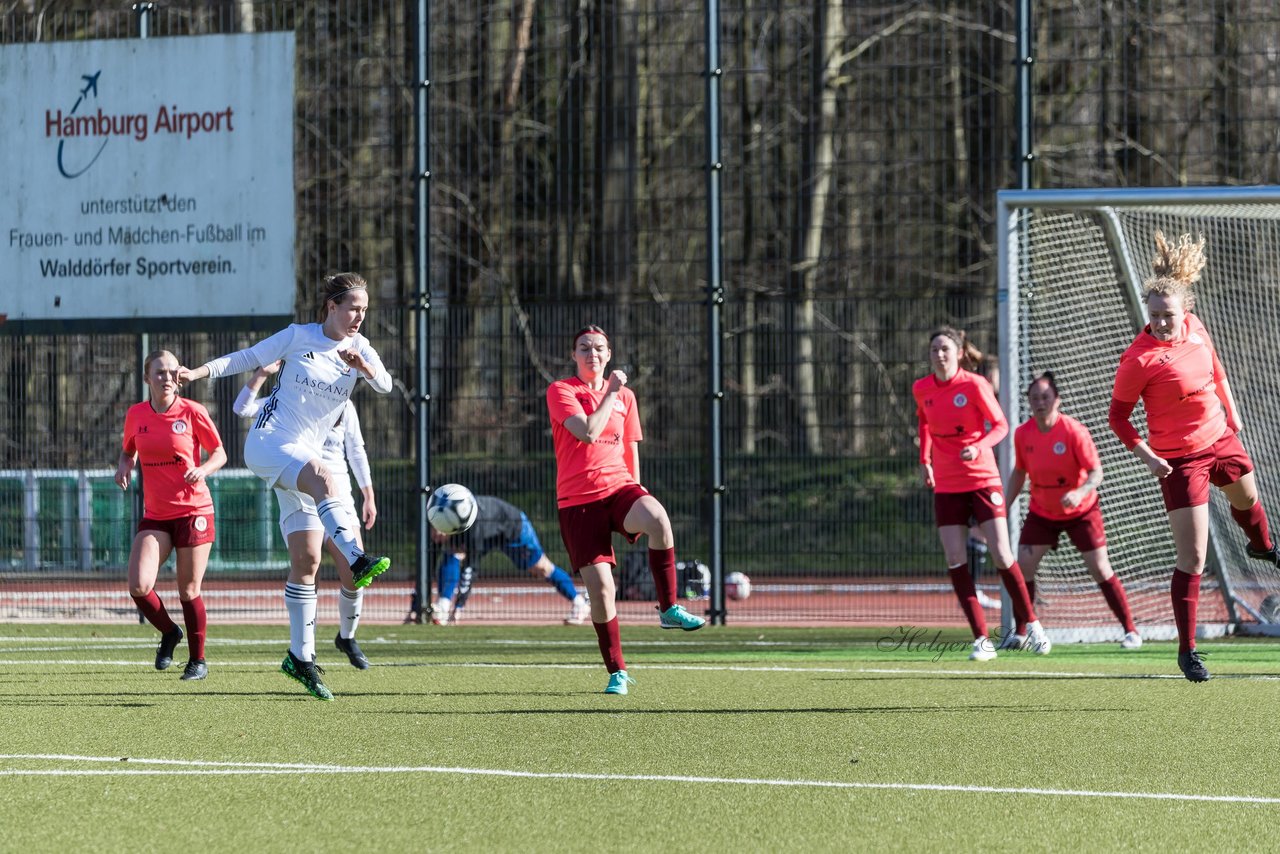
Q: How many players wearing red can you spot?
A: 5